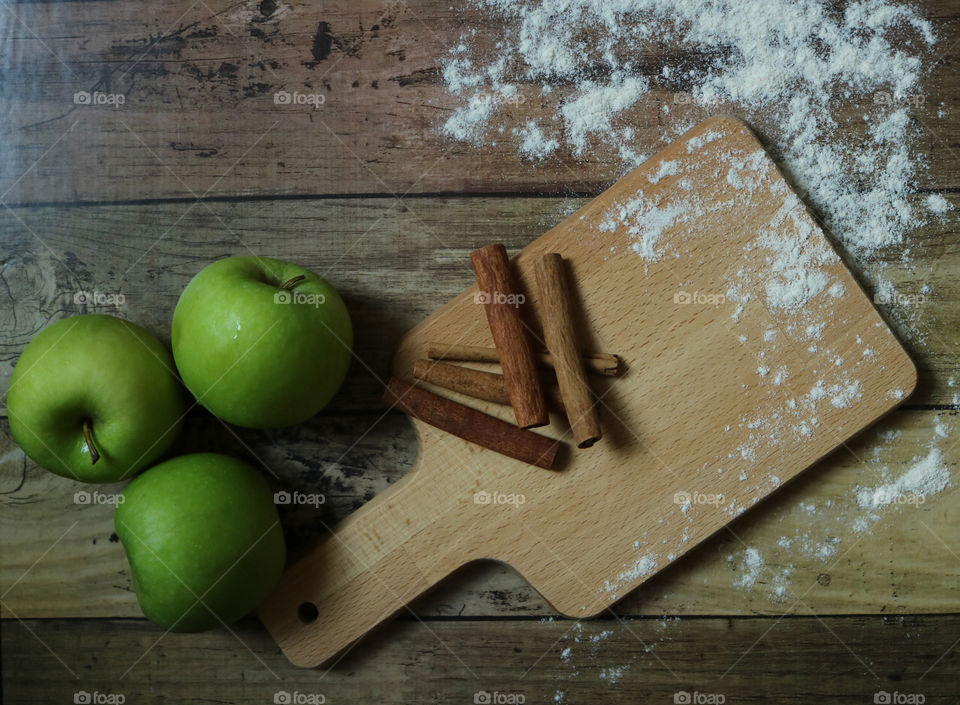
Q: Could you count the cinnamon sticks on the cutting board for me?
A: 5